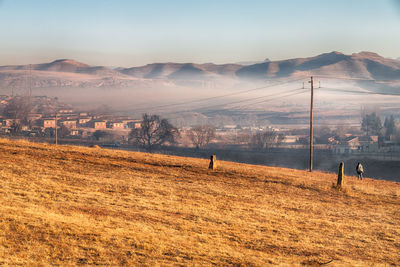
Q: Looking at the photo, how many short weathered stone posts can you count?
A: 2